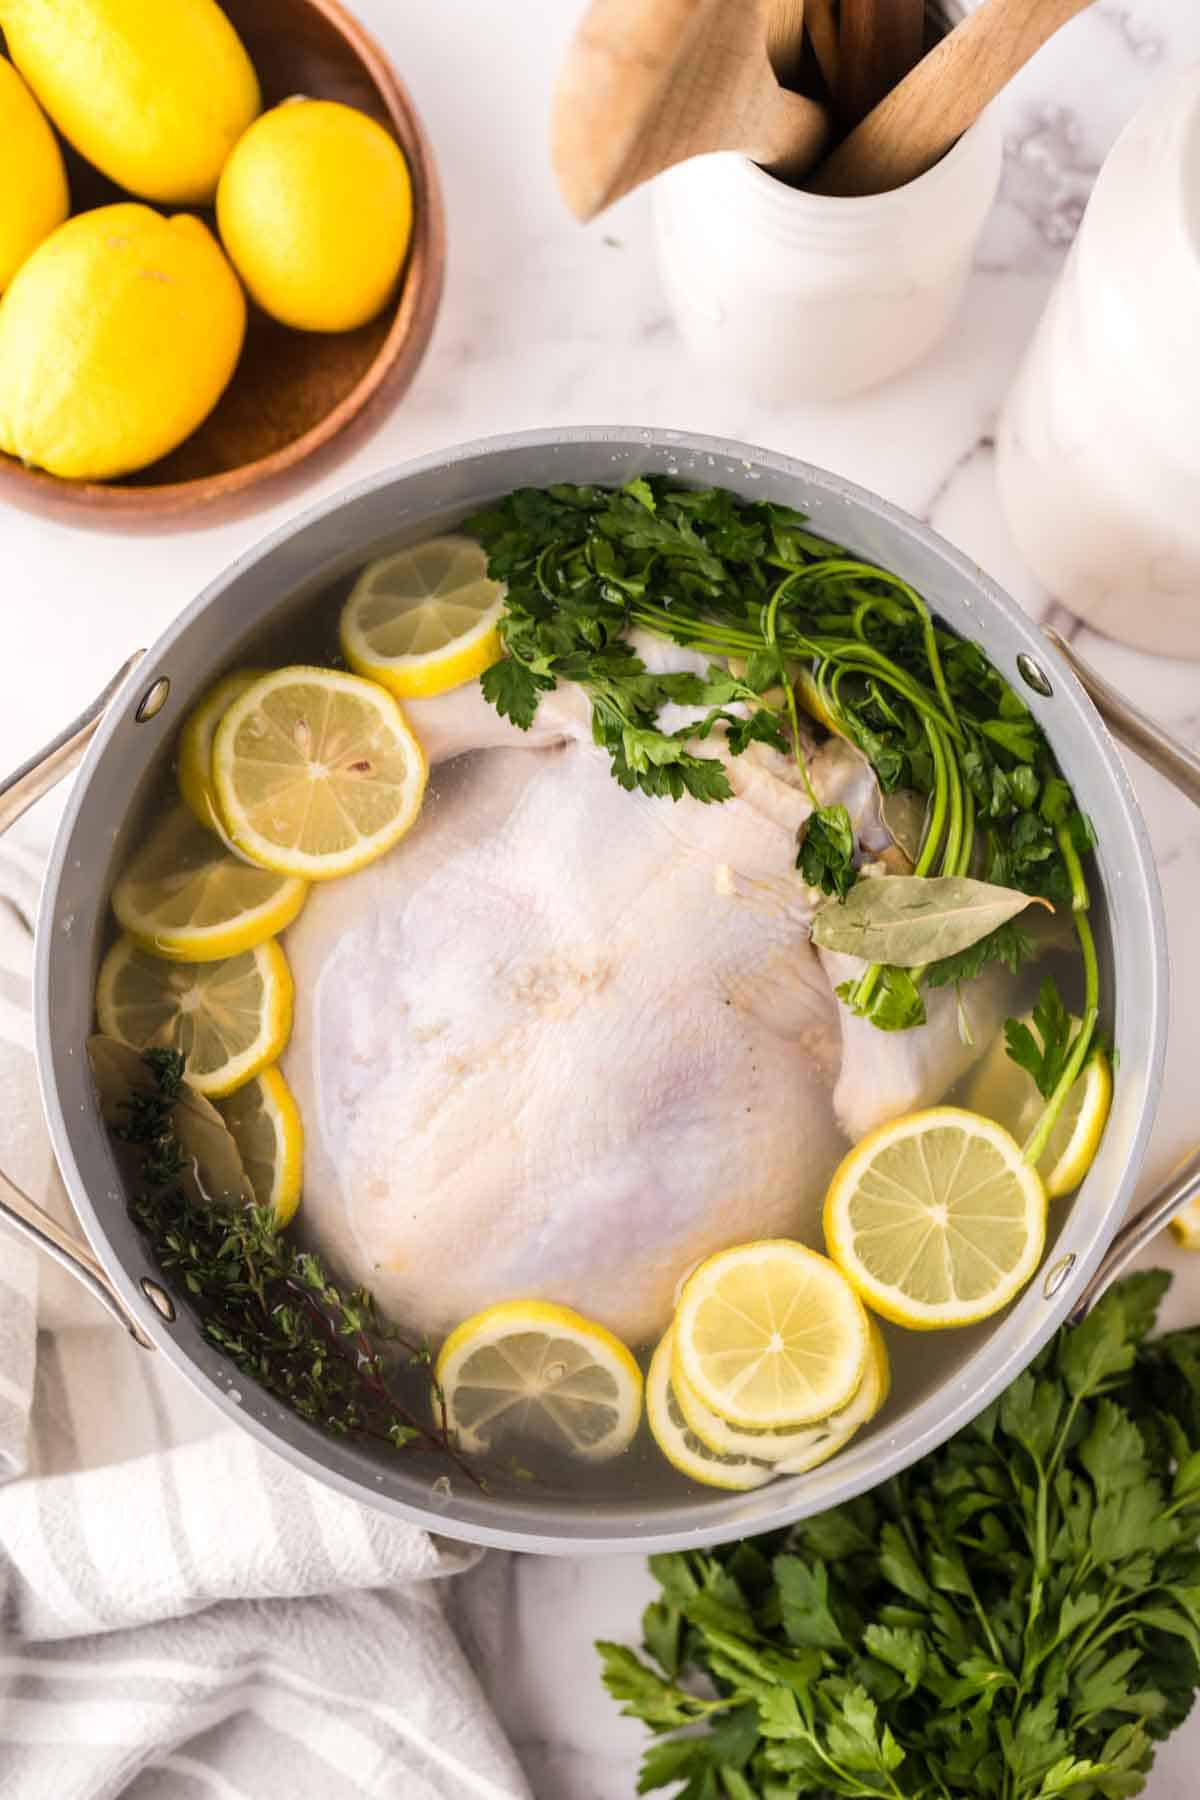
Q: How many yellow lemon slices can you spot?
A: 12